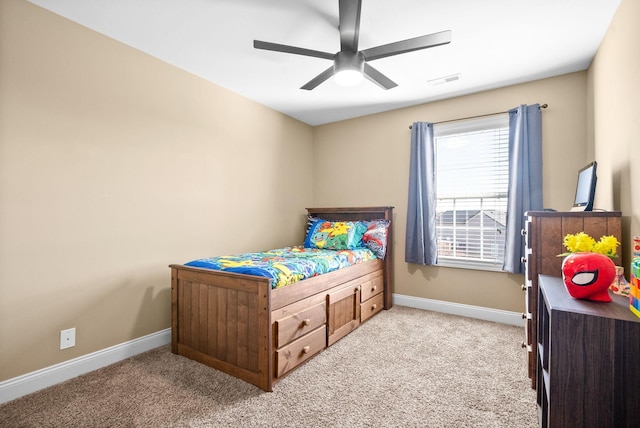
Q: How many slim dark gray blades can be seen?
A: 5